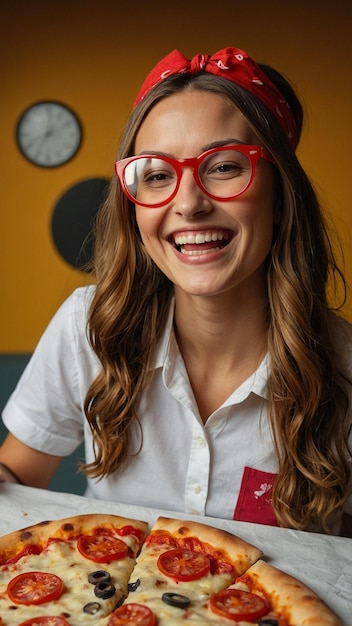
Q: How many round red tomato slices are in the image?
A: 6